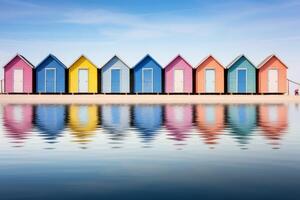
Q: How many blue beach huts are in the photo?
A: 2